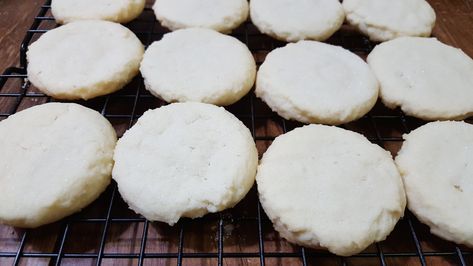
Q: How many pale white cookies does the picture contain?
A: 12